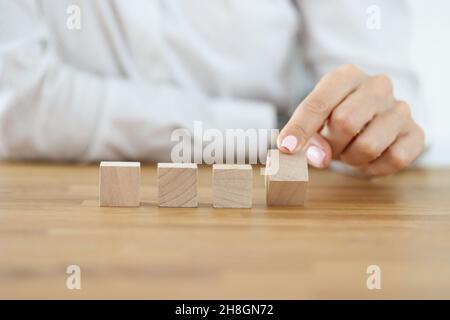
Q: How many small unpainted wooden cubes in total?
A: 4